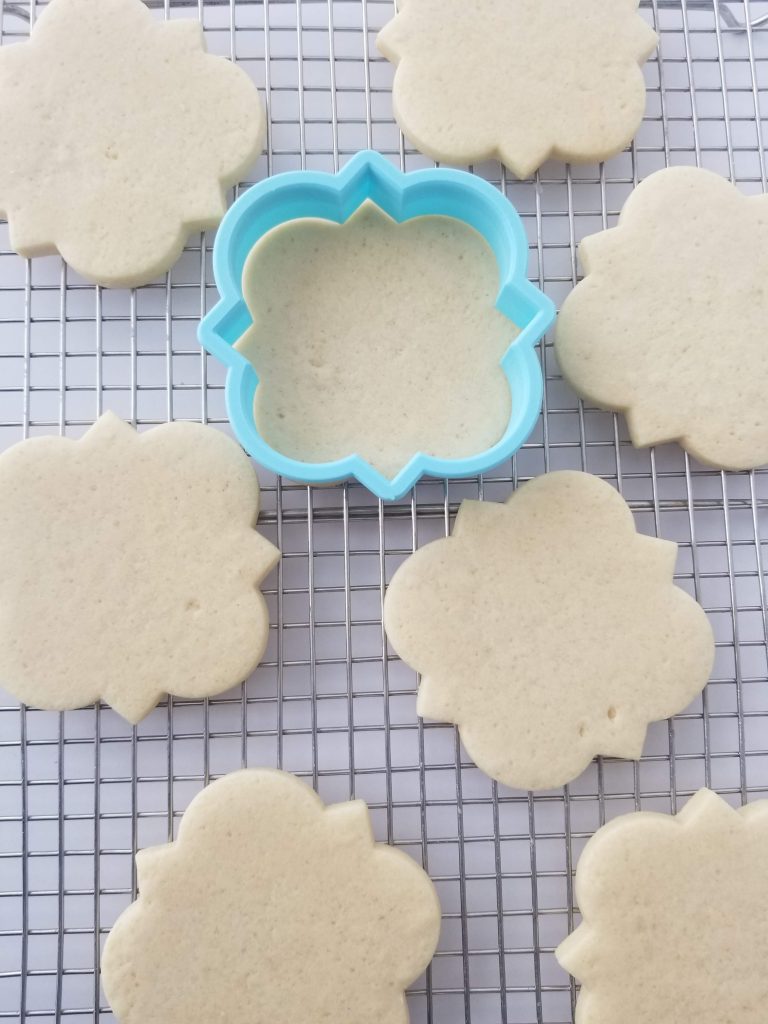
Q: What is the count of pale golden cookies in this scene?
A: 8